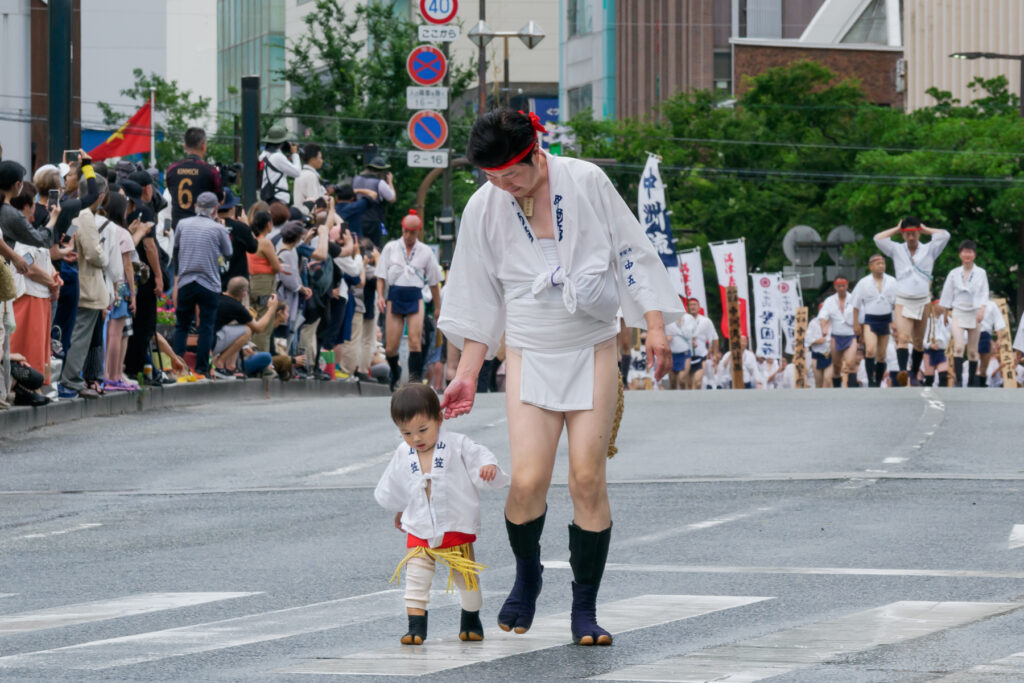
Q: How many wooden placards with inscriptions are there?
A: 3